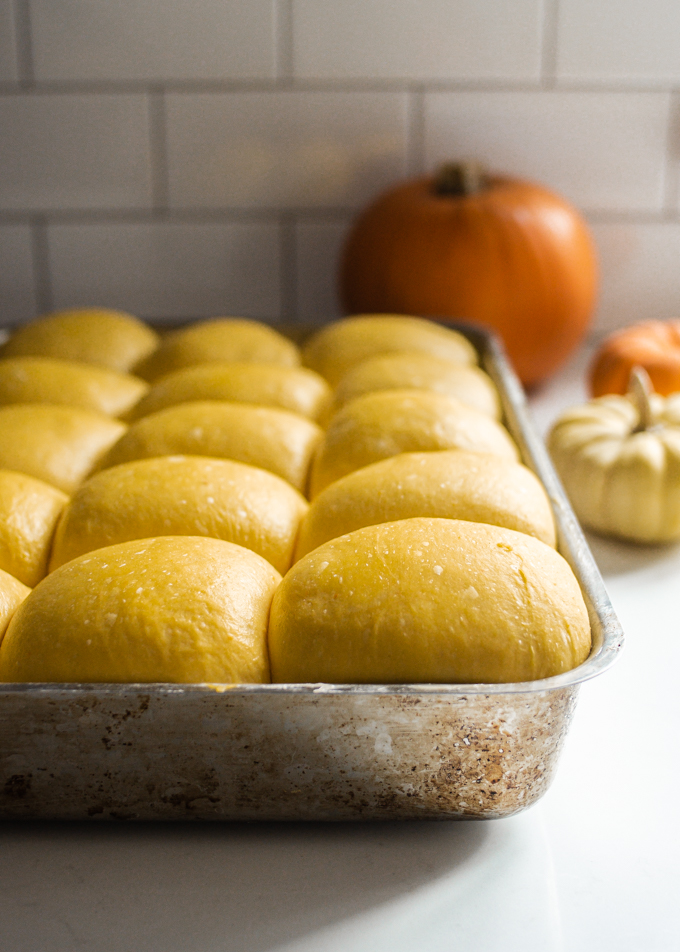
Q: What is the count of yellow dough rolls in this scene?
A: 15